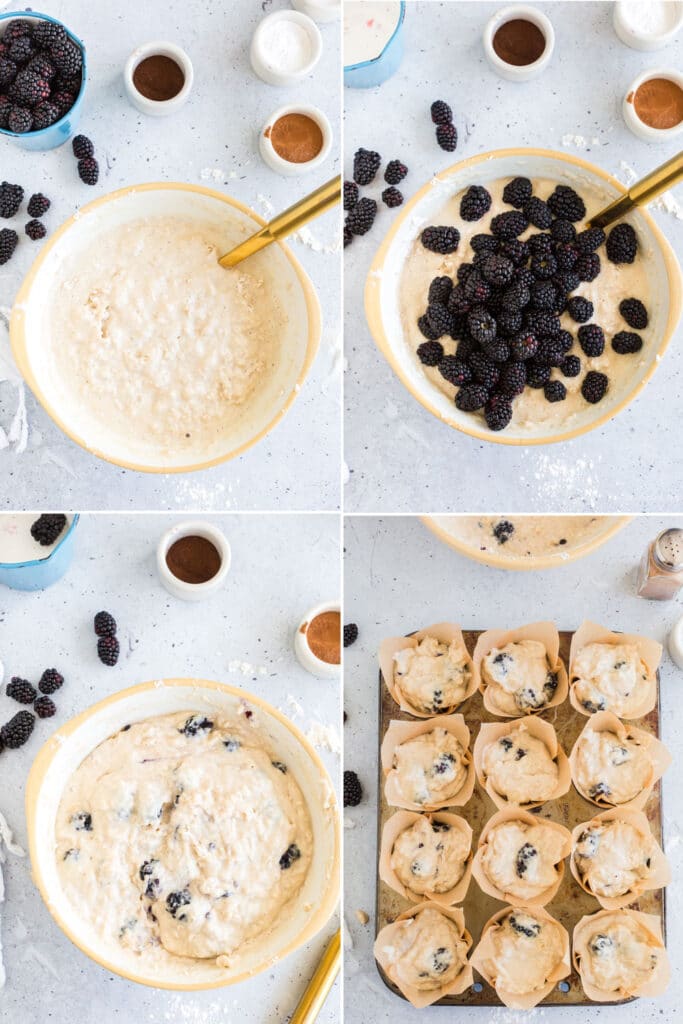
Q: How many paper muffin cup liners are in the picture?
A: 12